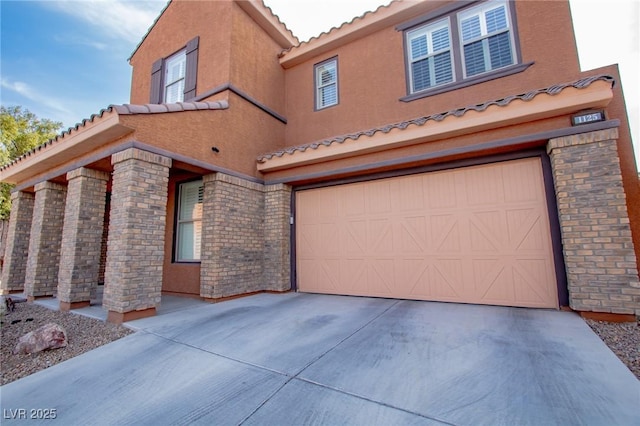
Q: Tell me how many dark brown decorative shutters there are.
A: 2